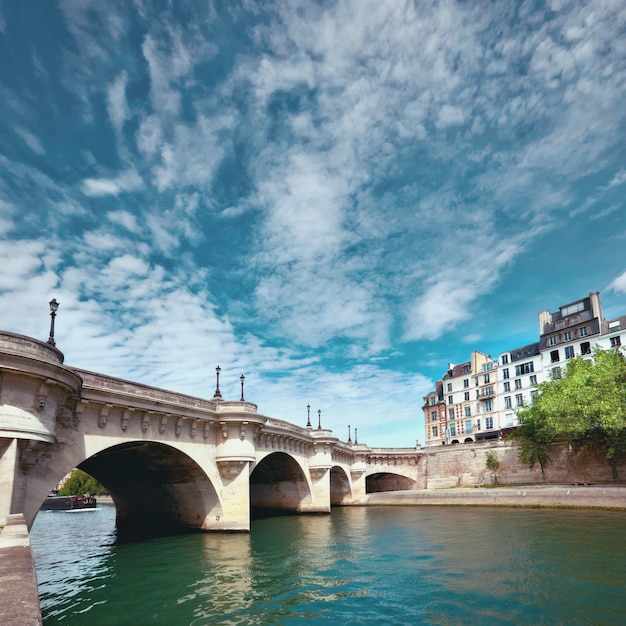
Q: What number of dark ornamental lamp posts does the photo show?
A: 7